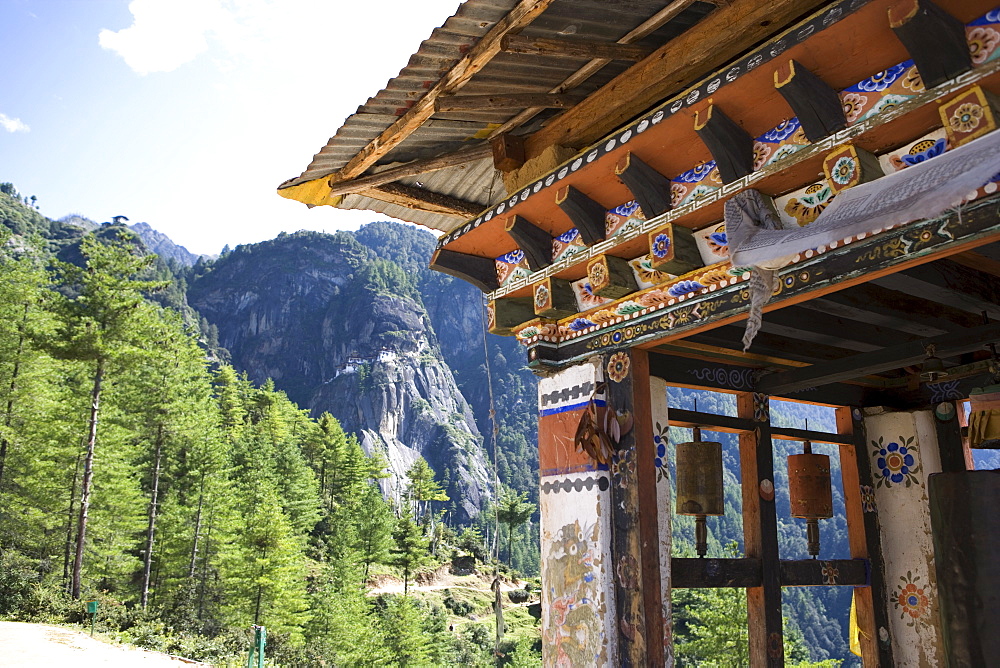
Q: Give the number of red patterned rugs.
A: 0